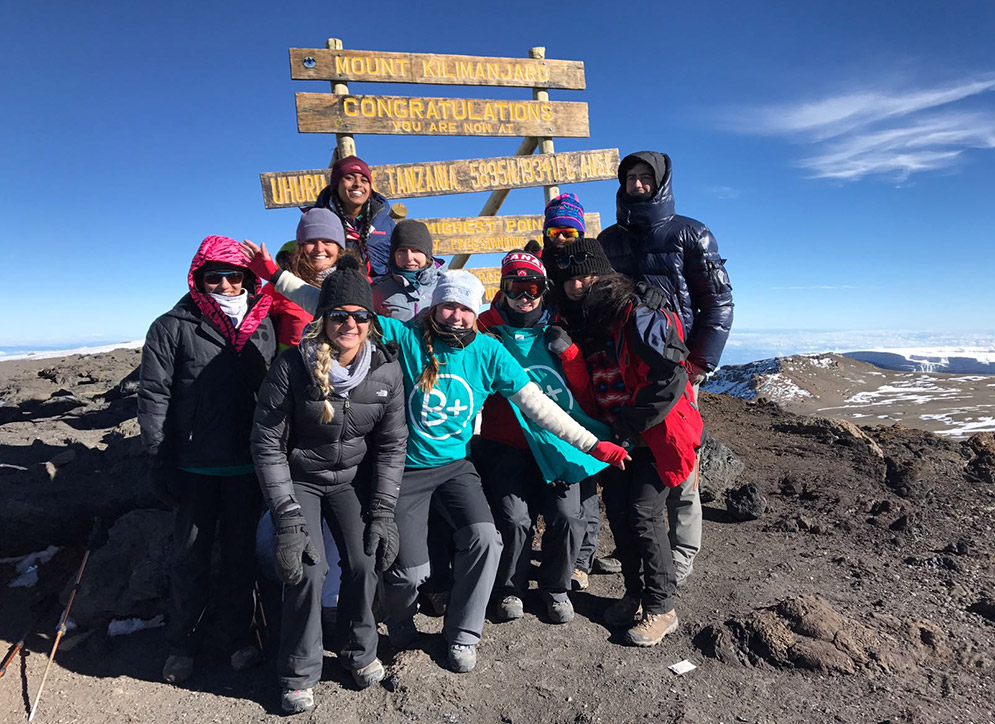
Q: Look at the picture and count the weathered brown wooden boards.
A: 5